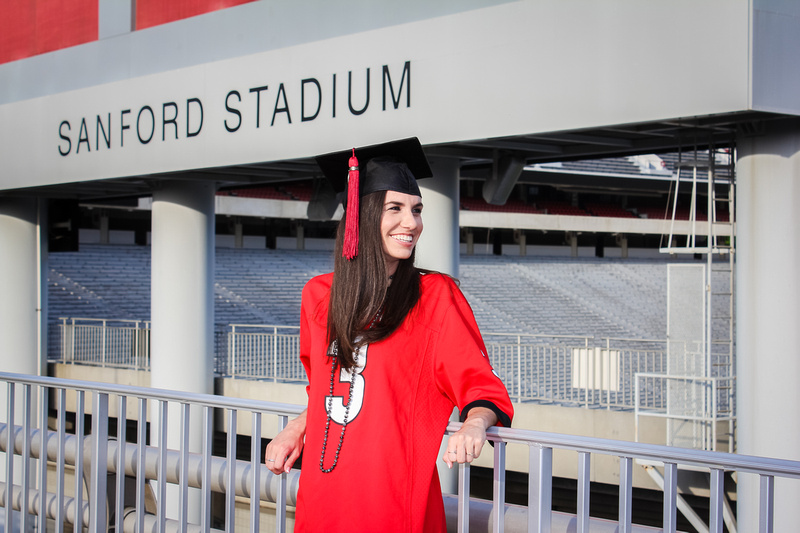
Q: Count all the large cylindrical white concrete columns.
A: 4